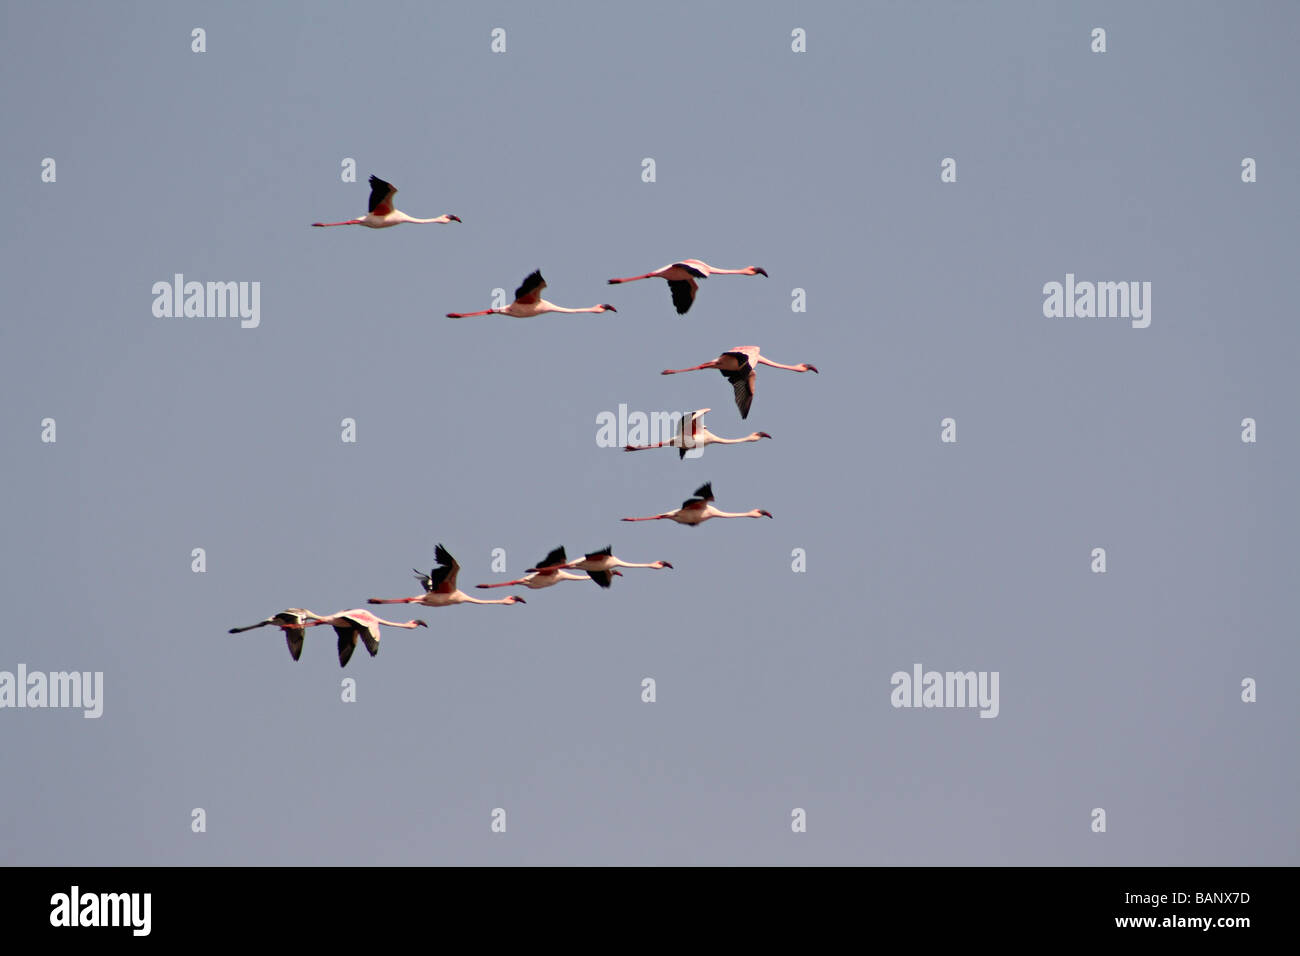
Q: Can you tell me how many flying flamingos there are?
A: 11